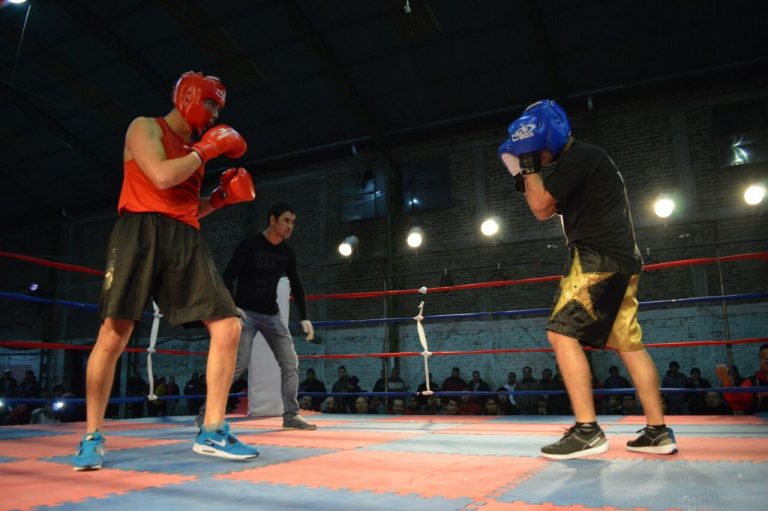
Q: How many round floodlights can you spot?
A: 5